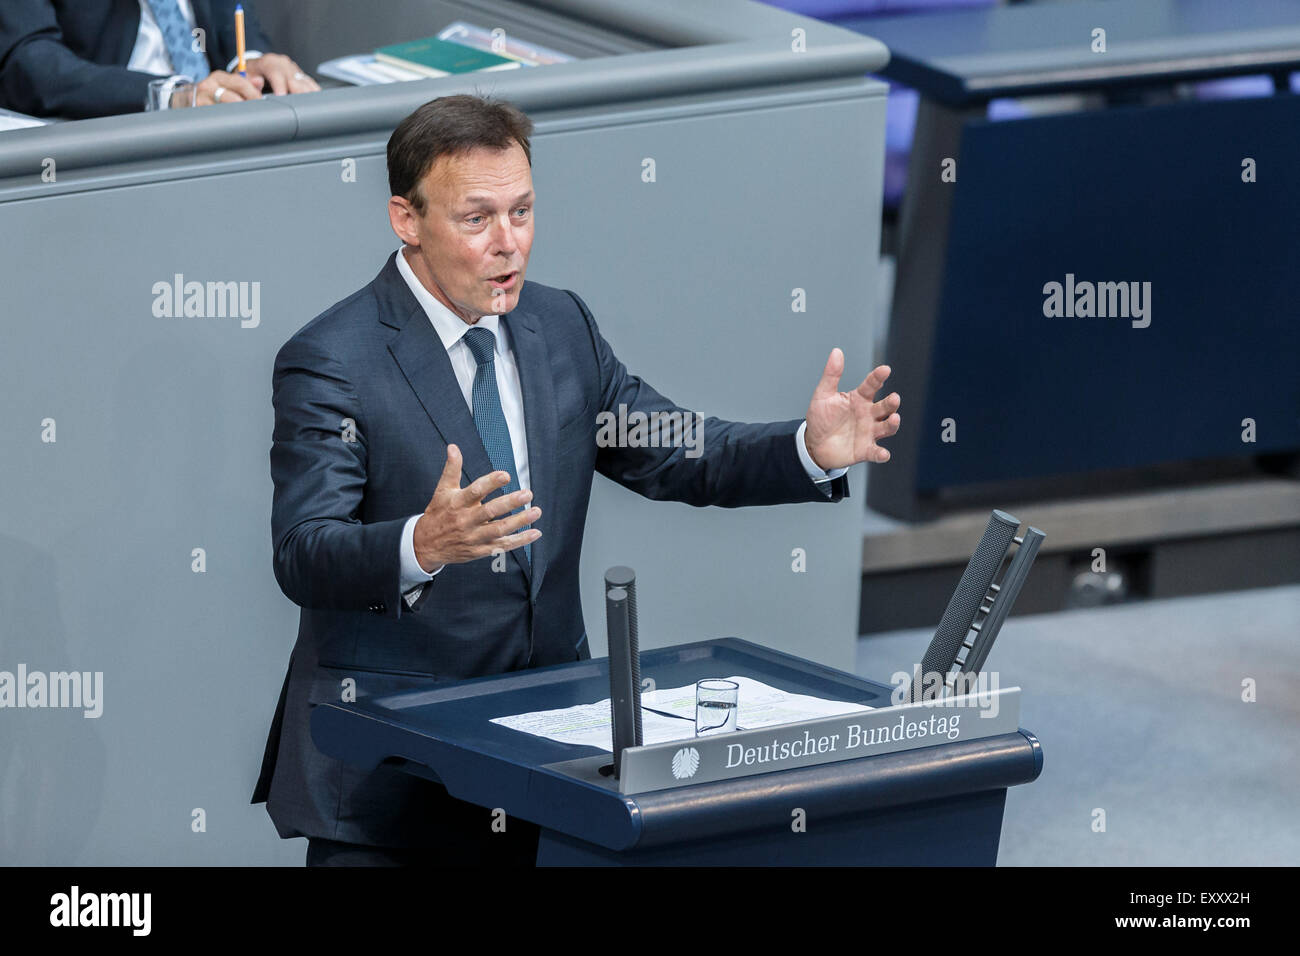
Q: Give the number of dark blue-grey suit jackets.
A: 2